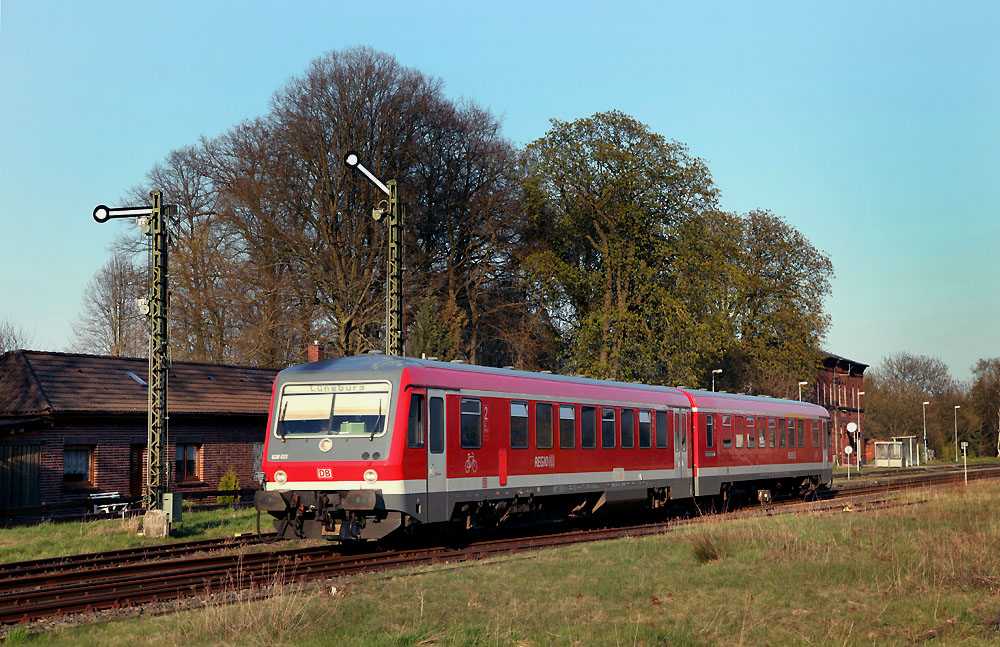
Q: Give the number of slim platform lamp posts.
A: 5